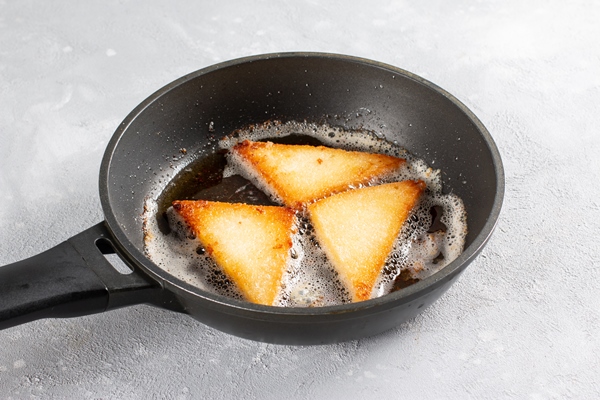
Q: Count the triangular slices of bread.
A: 3